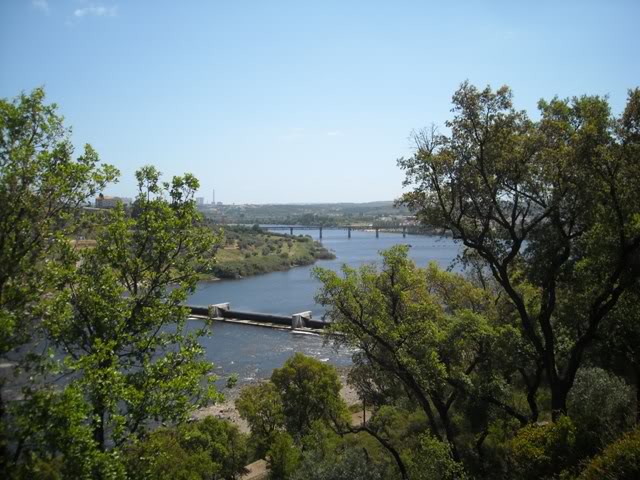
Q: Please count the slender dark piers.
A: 5